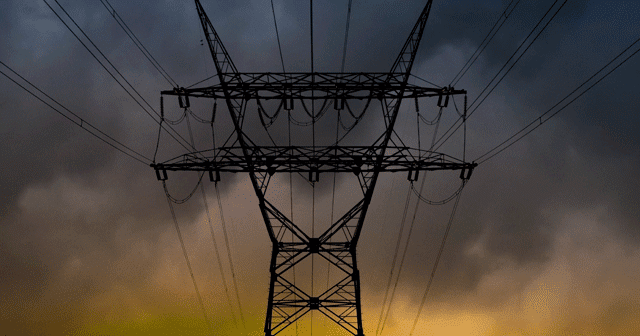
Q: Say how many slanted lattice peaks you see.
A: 2